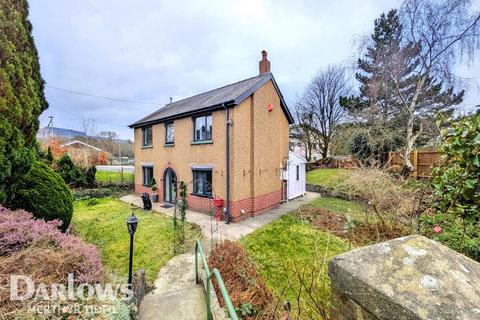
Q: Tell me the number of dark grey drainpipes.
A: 1